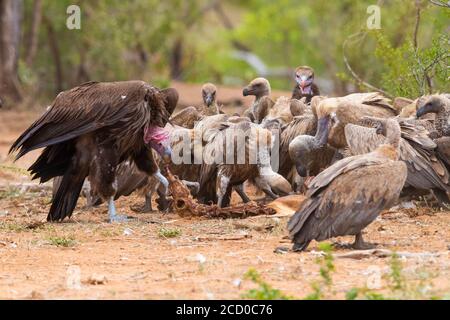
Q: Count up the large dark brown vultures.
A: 1